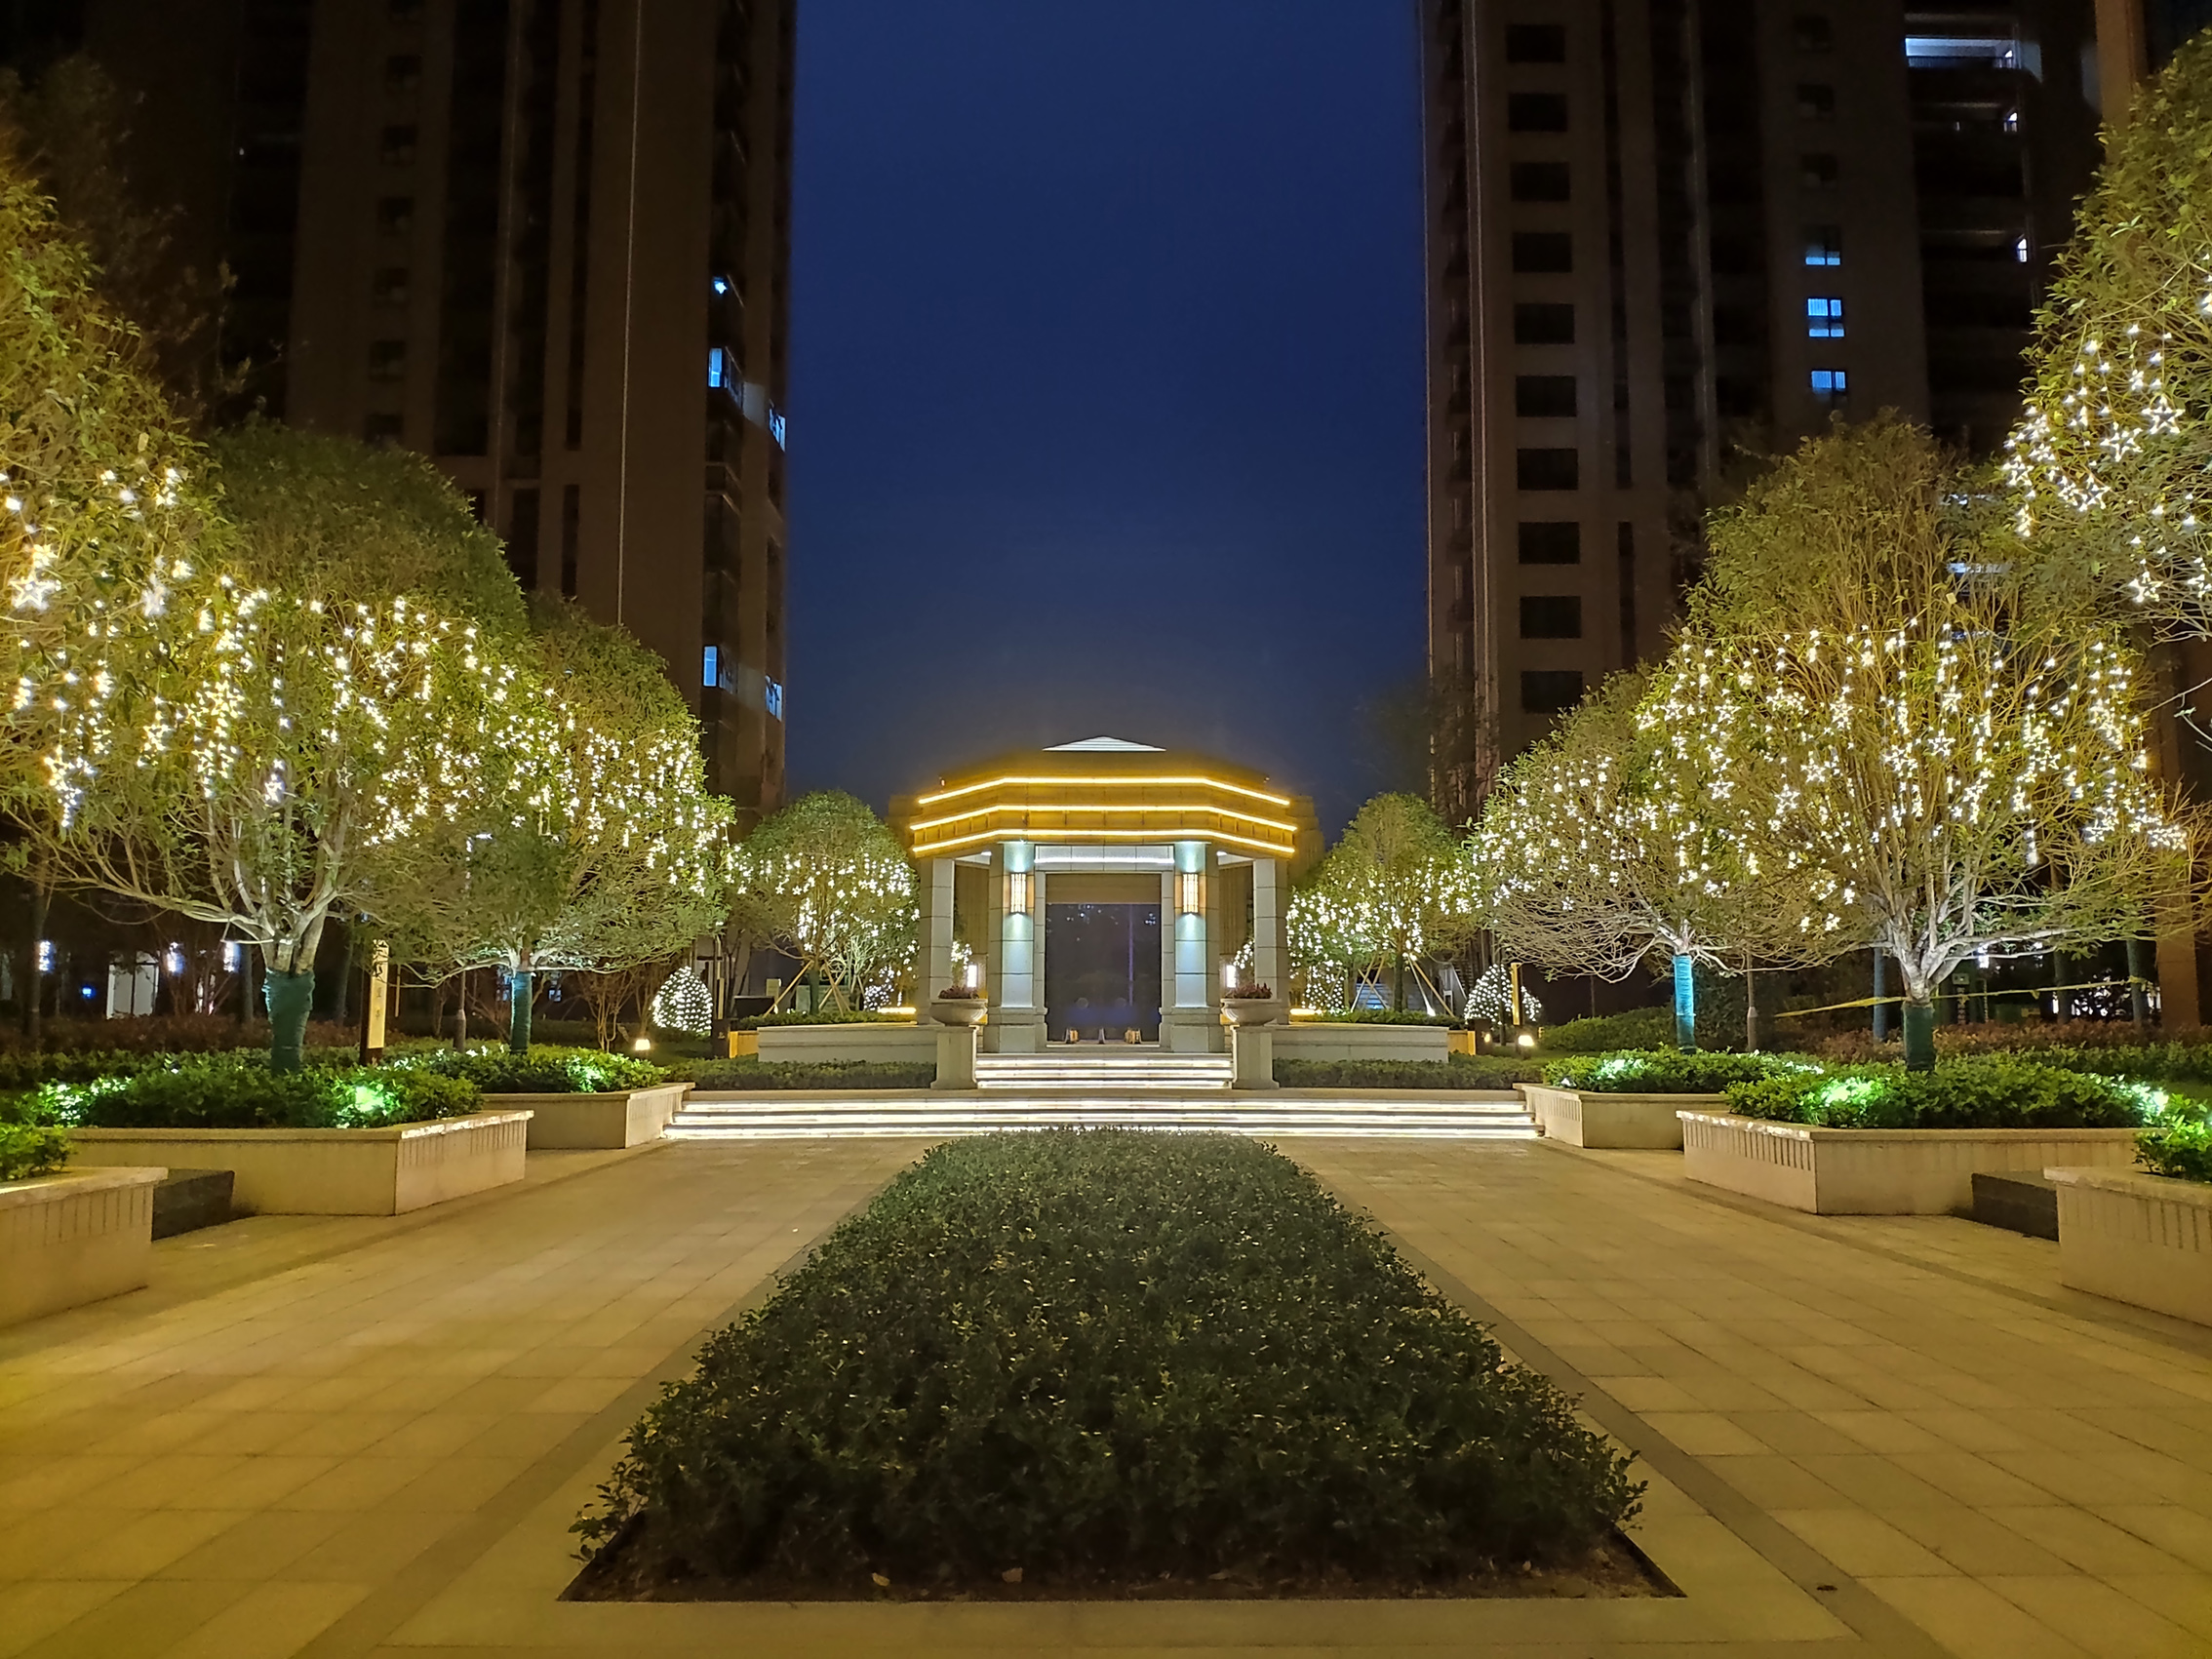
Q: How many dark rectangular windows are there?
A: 10